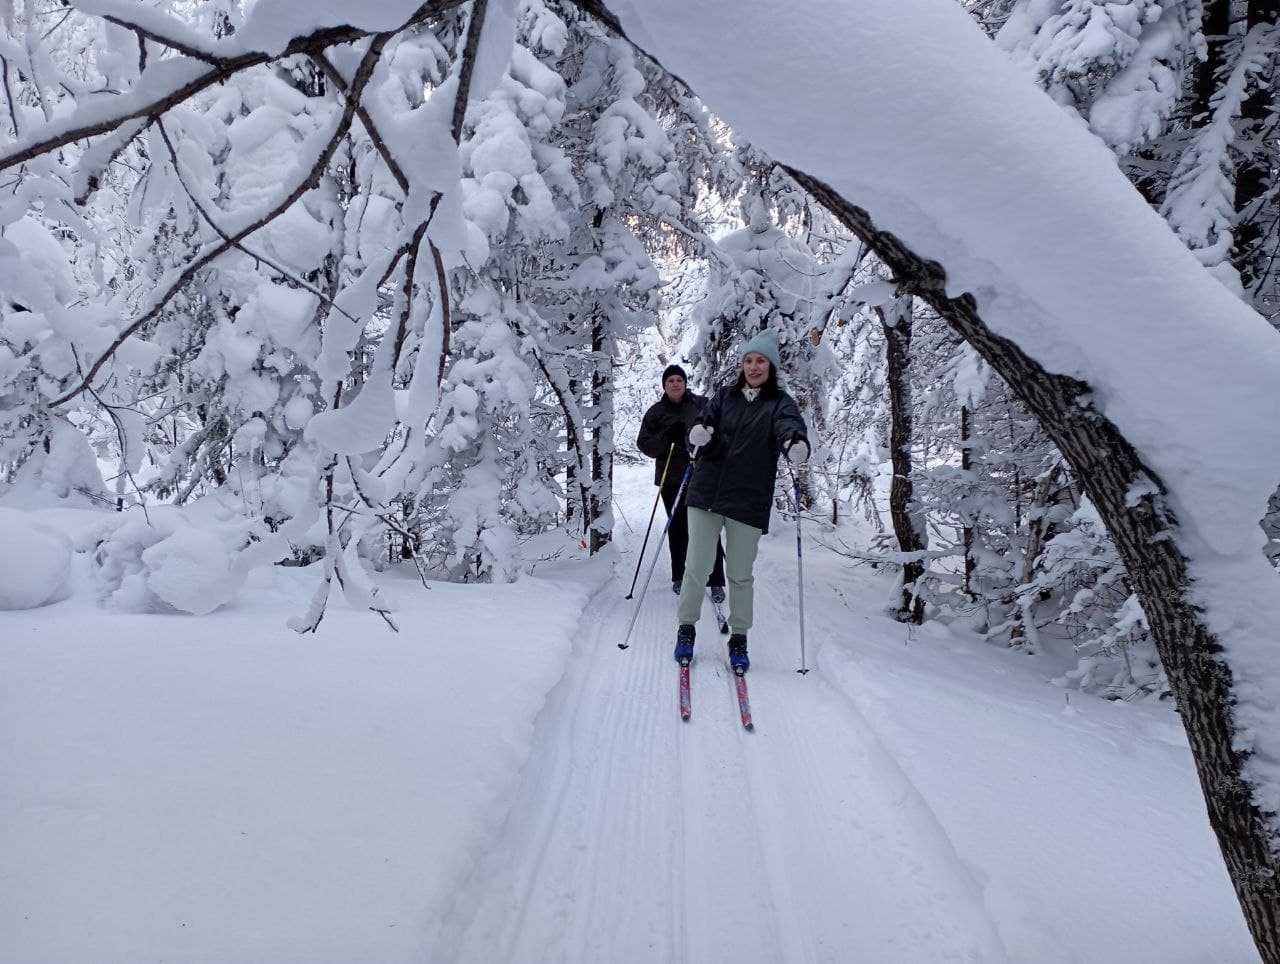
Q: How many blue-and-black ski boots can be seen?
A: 2